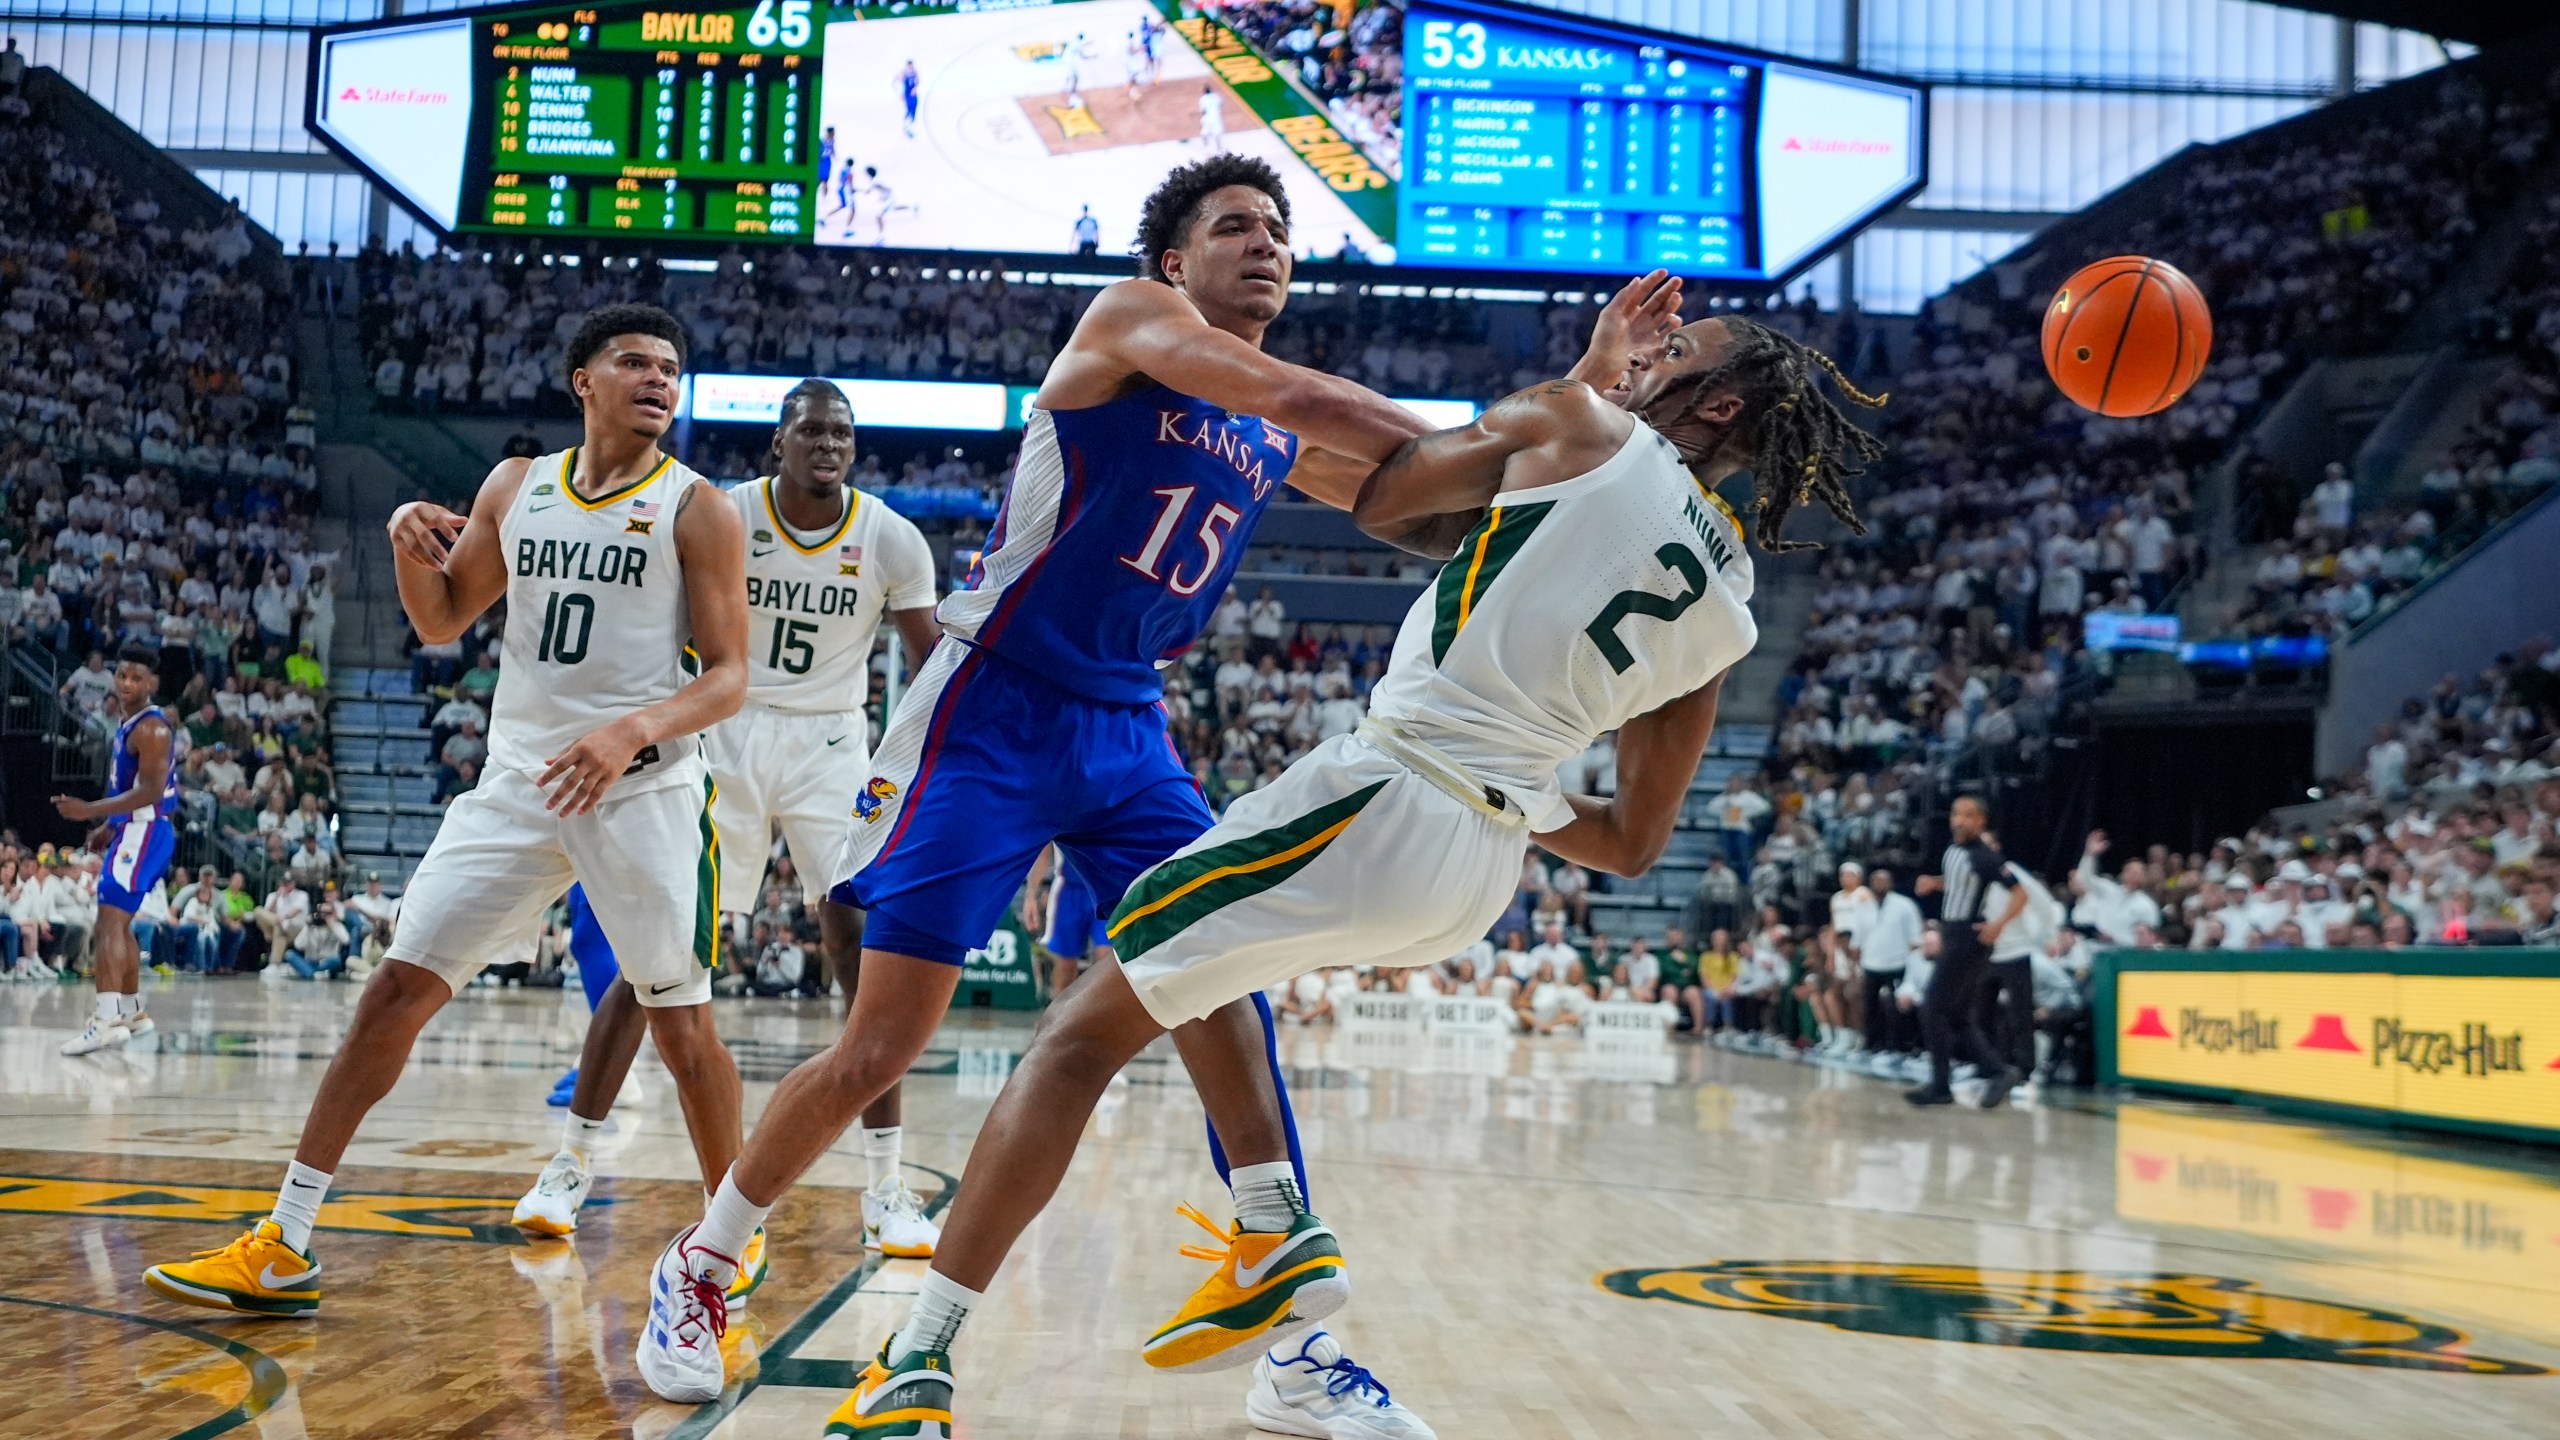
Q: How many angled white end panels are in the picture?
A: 2